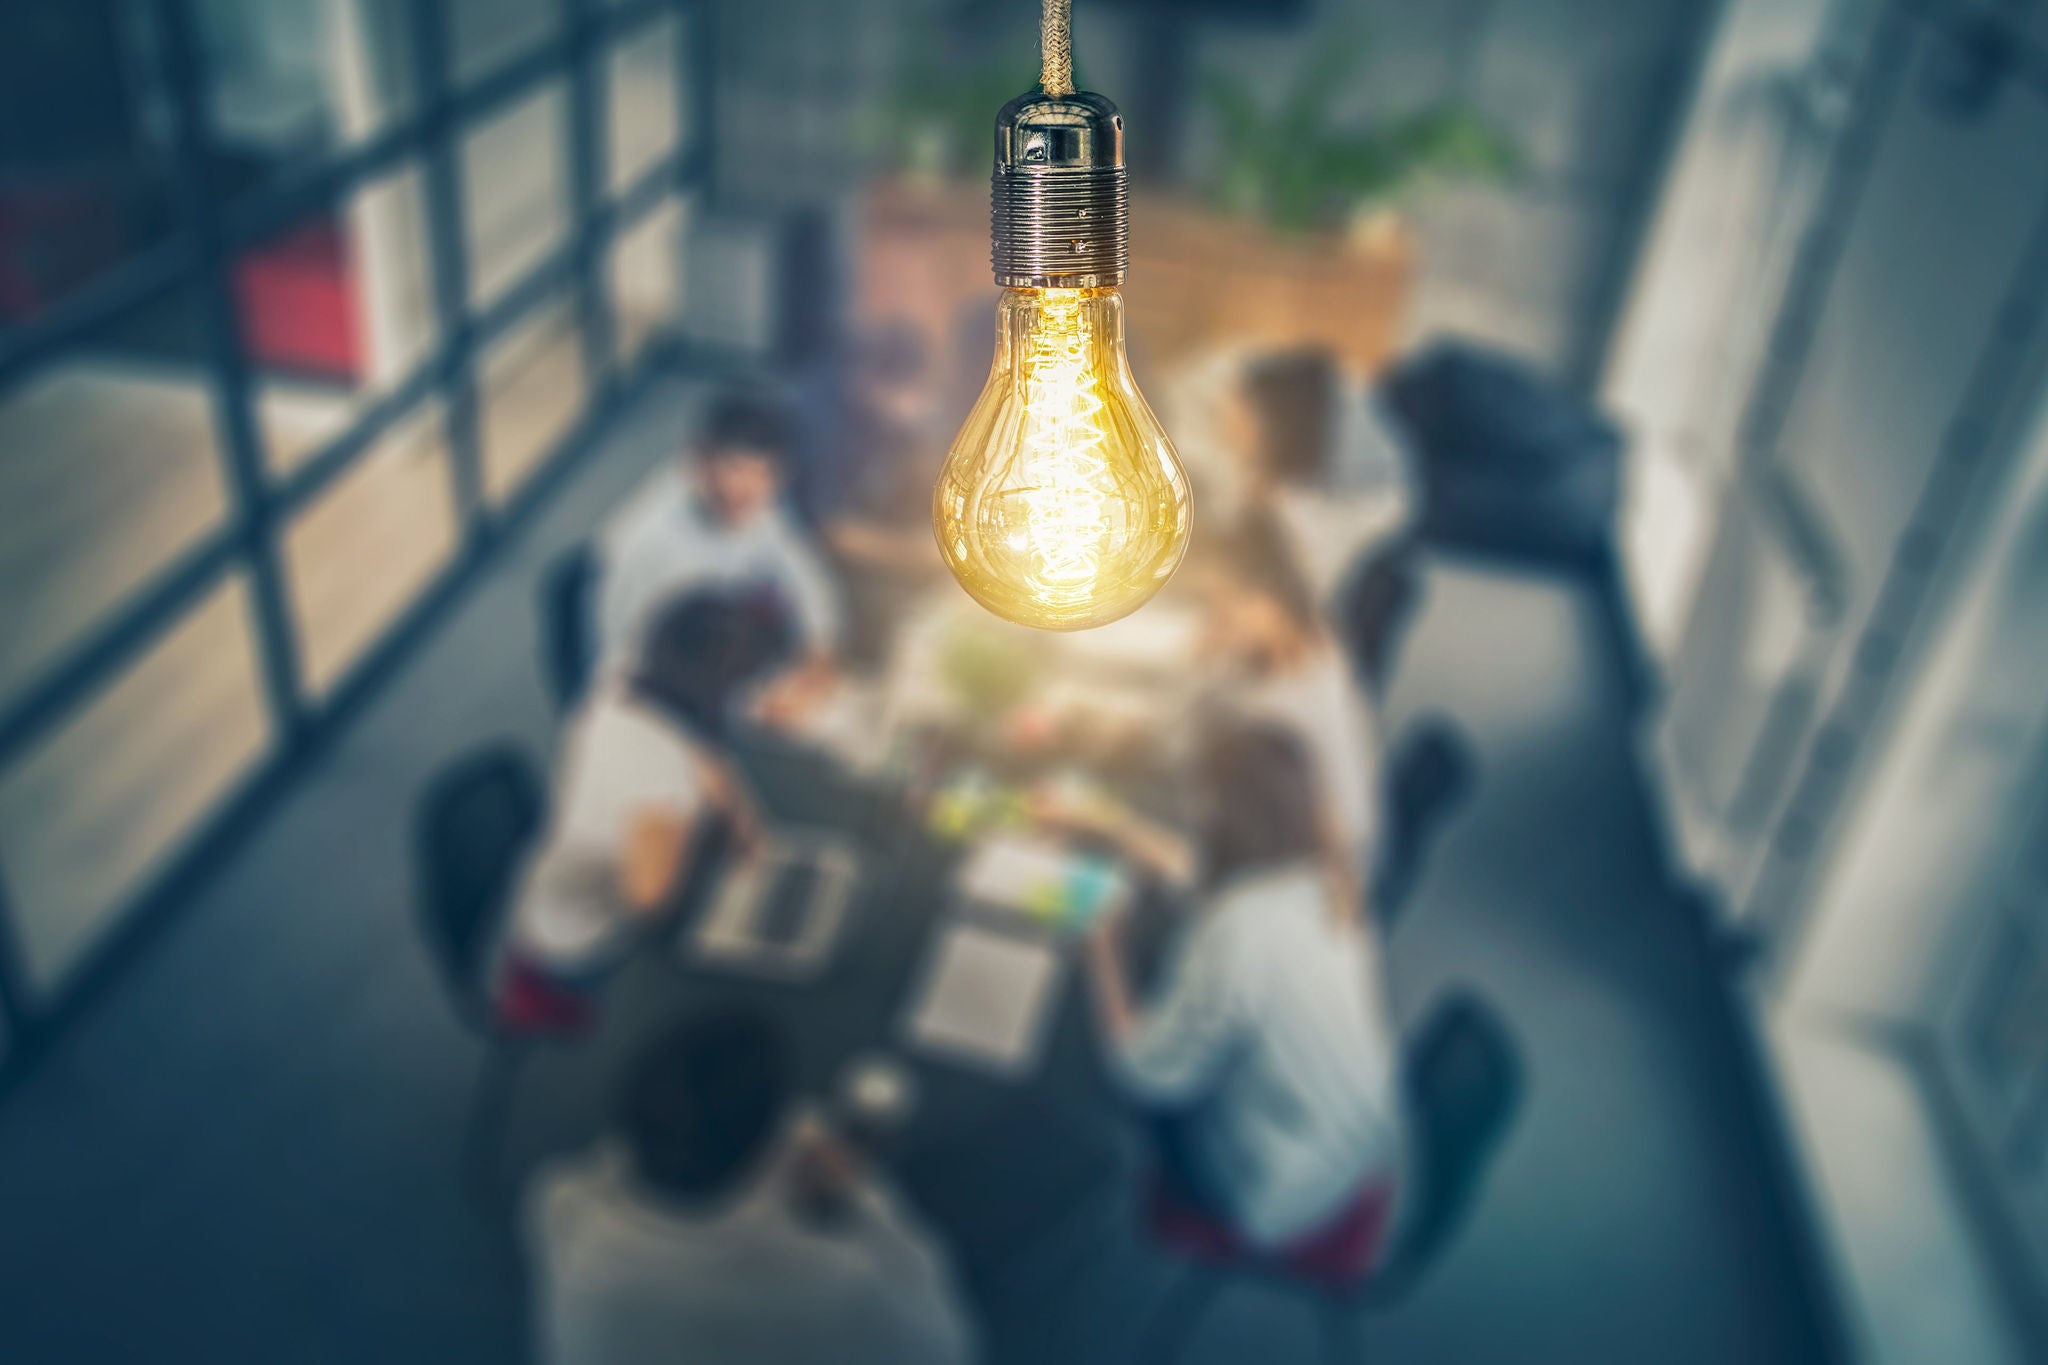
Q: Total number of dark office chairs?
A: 5